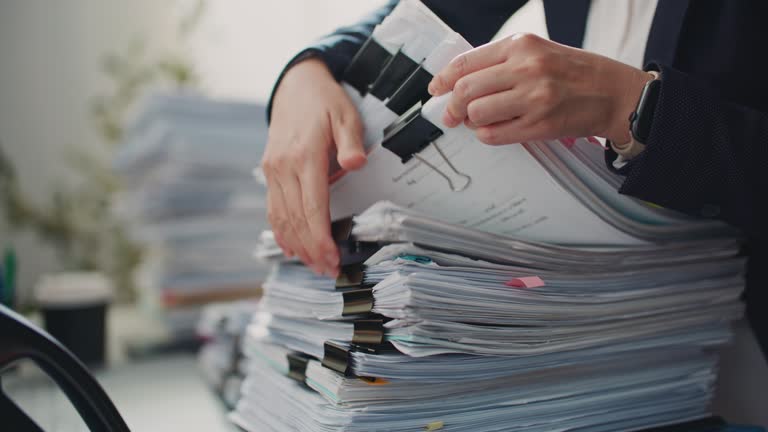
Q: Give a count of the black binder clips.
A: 10